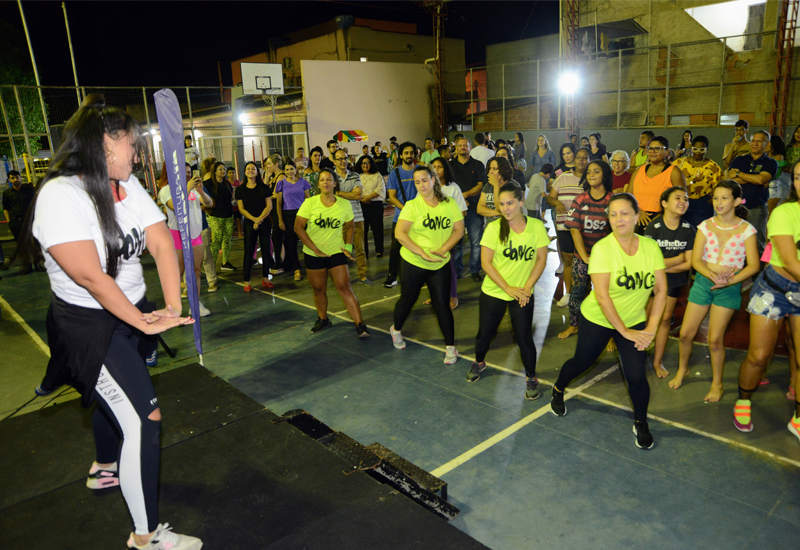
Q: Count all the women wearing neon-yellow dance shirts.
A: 5